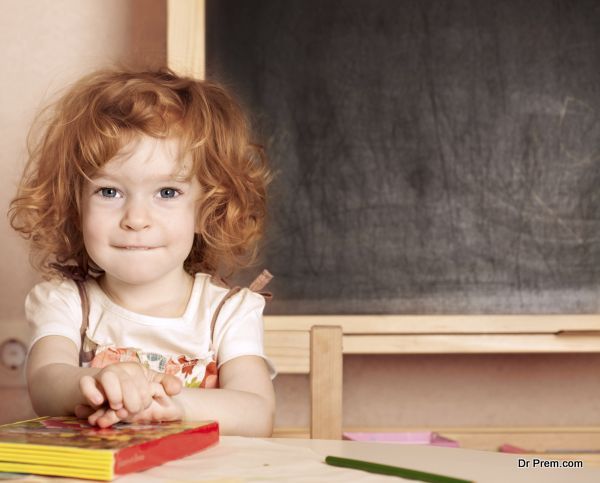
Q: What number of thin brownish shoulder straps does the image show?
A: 2